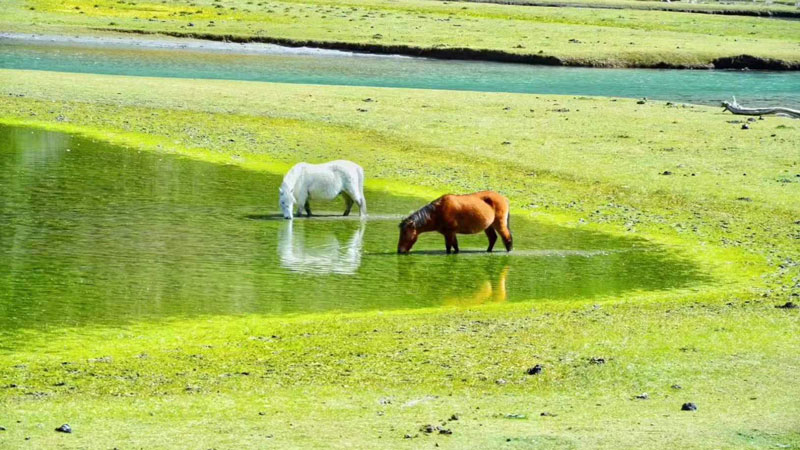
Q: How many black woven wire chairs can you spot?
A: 0